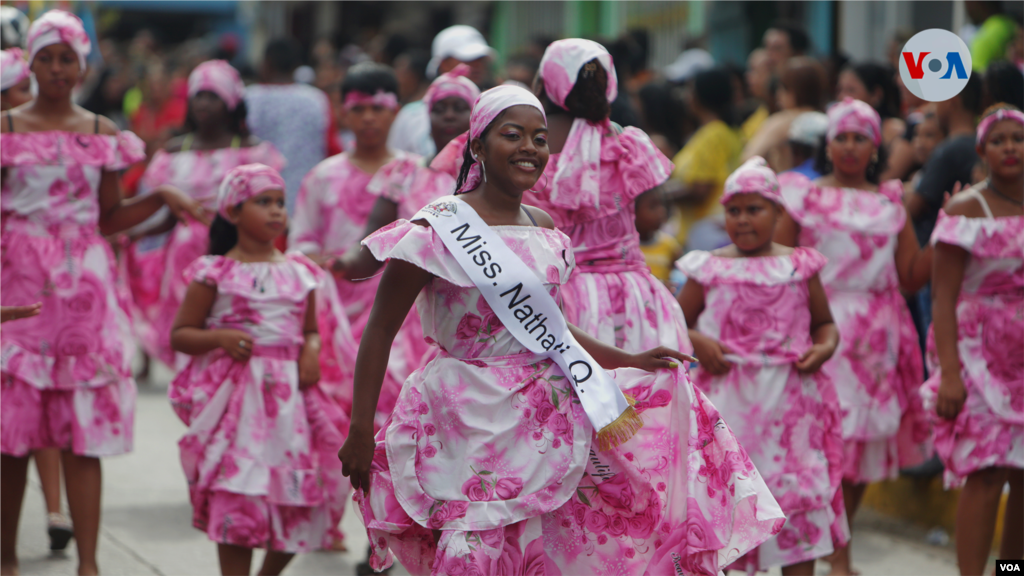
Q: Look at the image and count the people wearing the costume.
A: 11